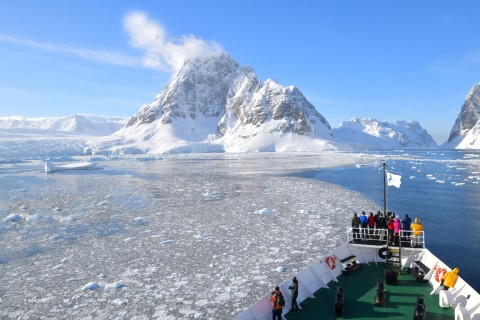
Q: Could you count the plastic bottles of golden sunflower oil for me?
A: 0